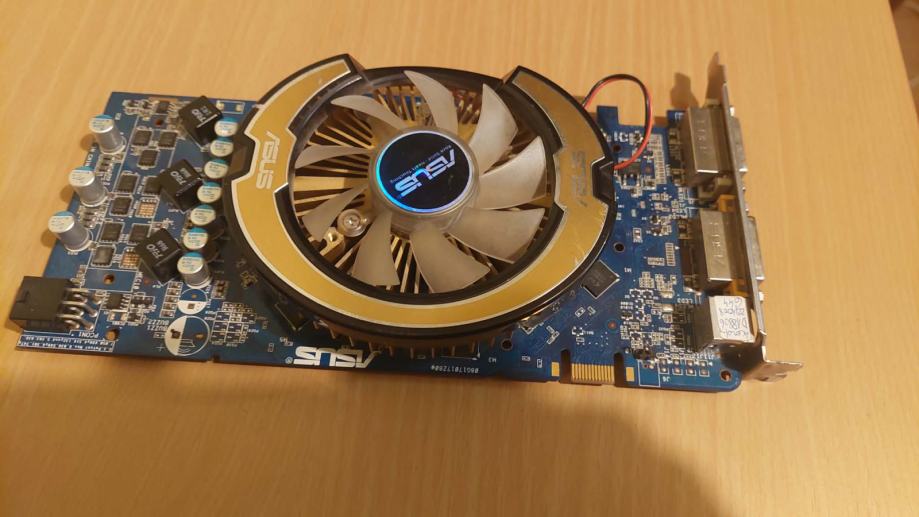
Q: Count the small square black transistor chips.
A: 9